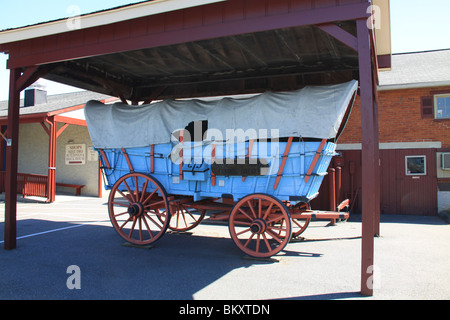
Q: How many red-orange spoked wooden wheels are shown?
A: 4